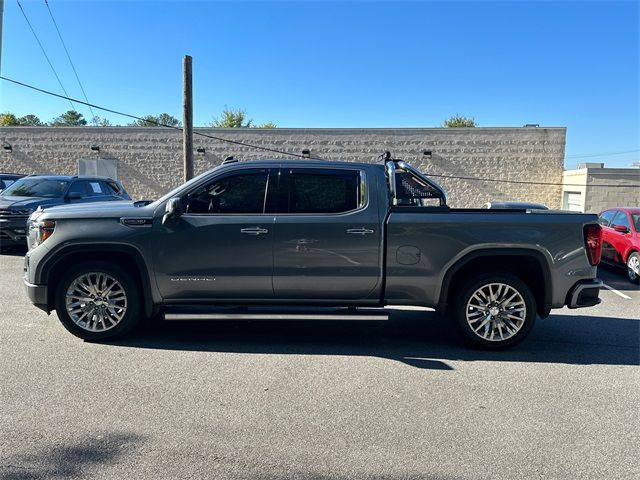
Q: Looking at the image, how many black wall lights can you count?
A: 5